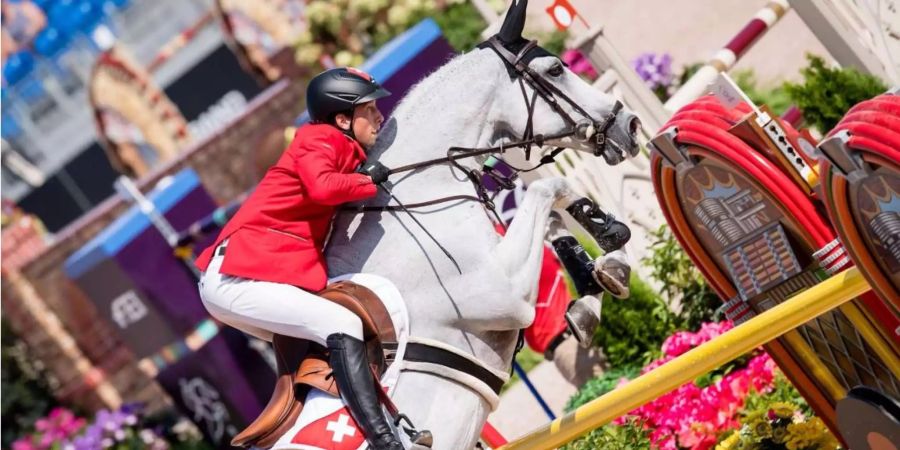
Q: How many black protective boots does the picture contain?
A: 2